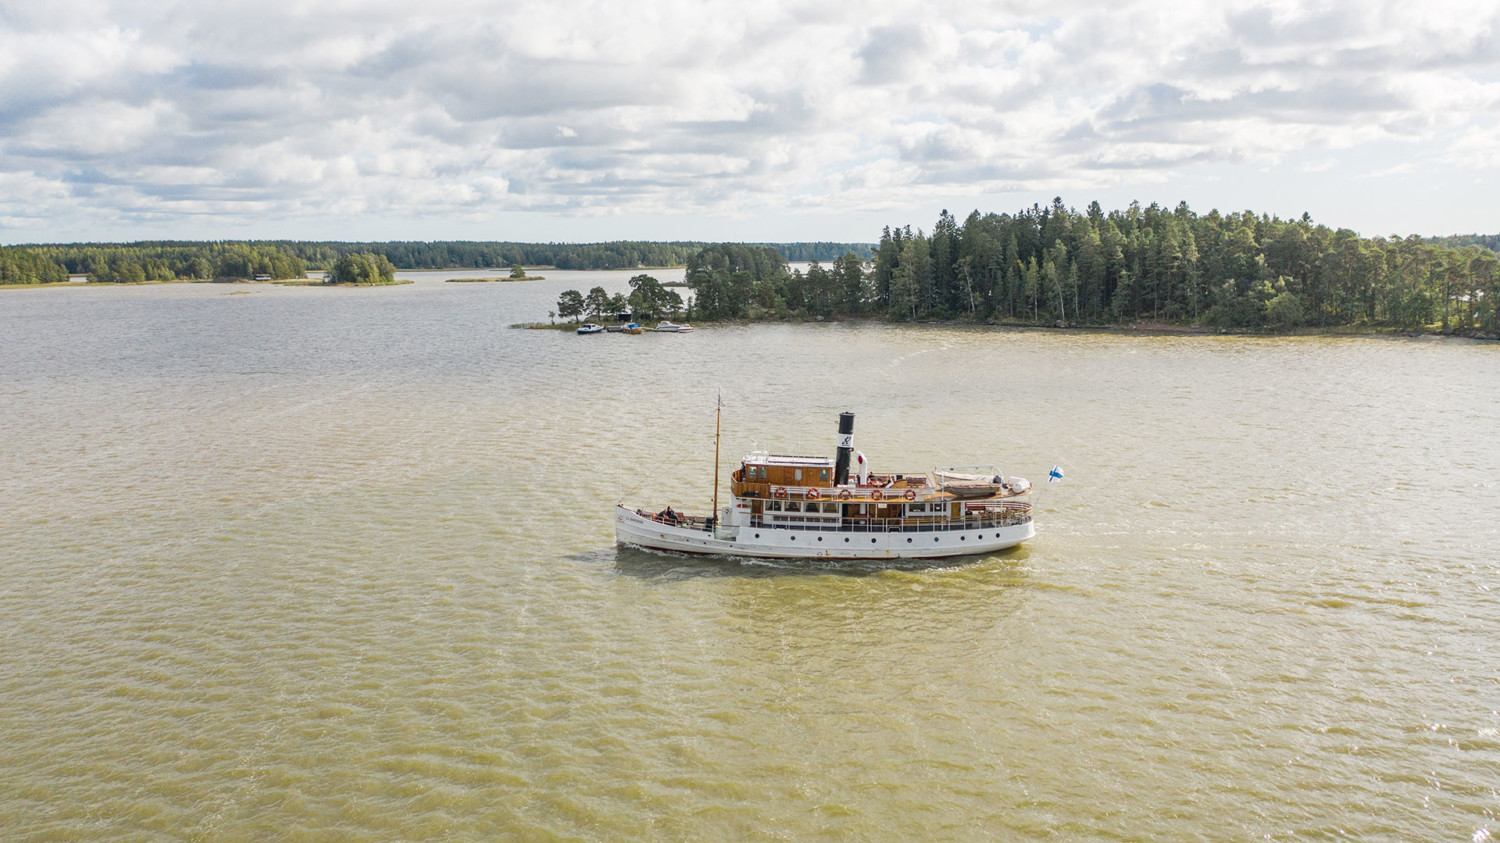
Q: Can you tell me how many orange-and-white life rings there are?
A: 5